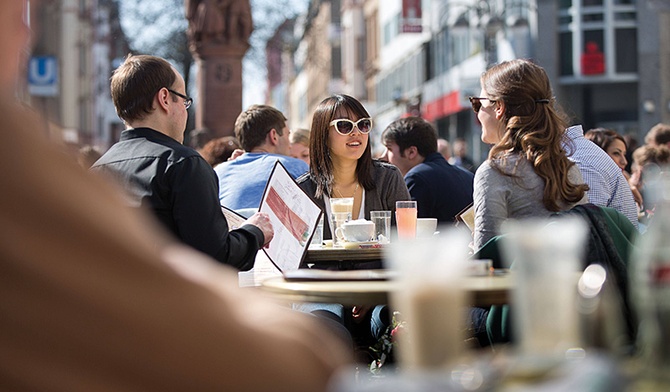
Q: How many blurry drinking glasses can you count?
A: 2